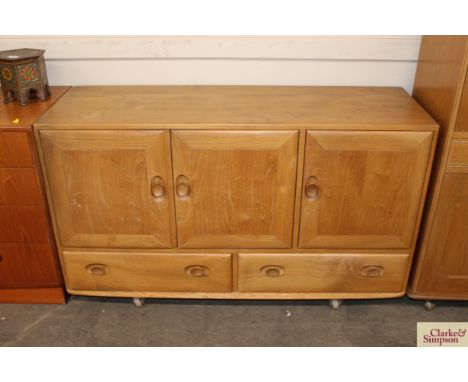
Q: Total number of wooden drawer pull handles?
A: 4